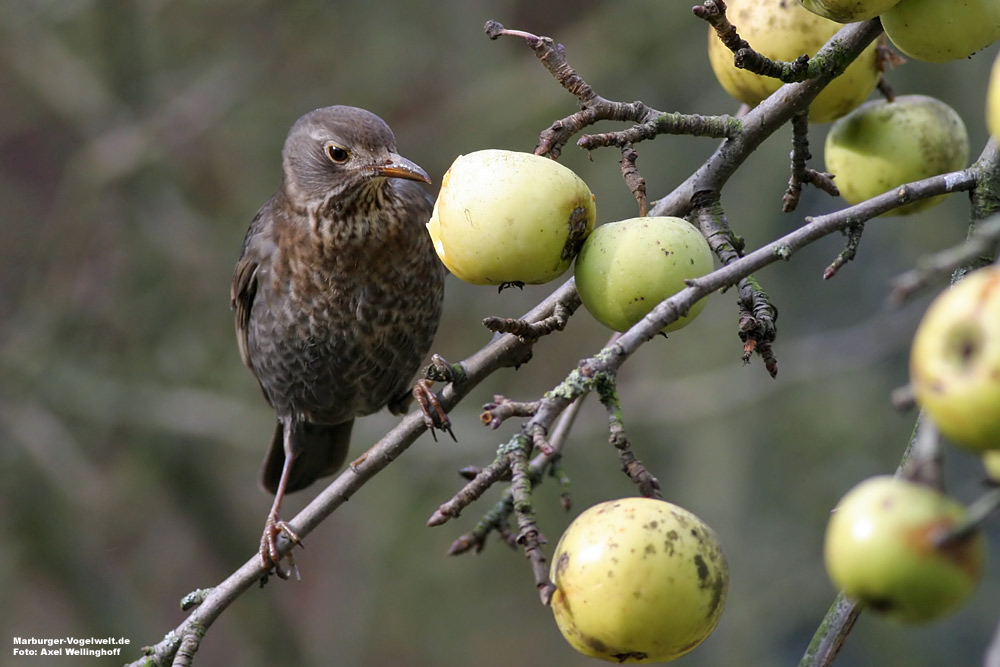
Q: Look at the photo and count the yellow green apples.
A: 11